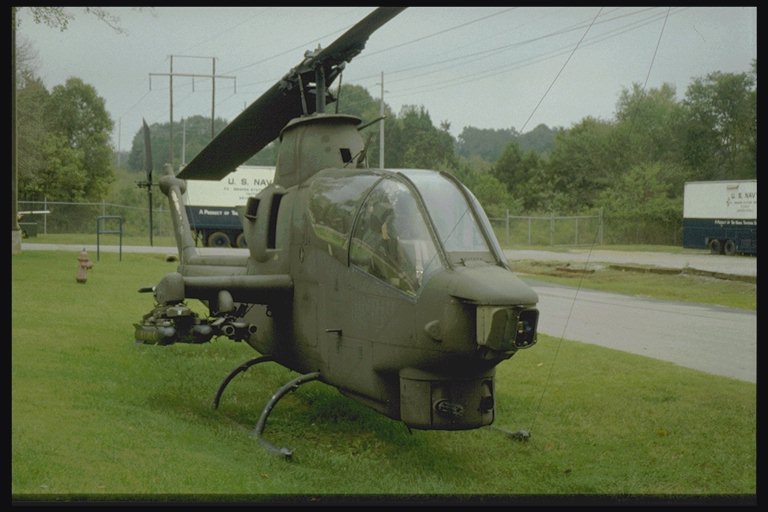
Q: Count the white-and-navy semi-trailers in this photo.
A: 2